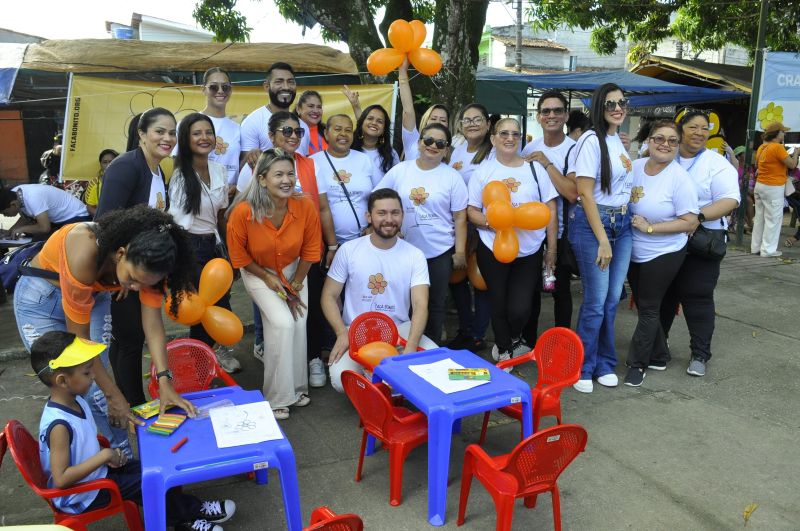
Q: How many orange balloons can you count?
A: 14